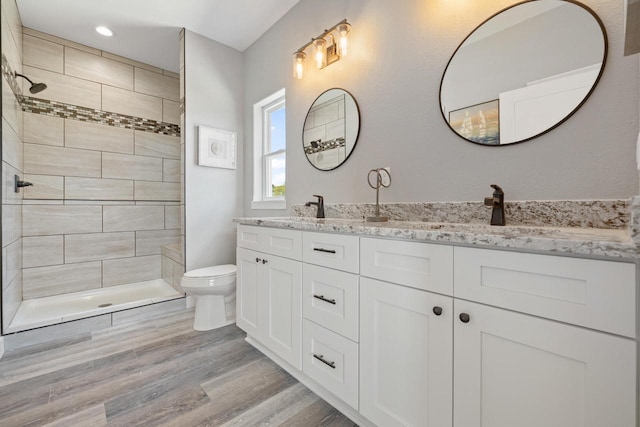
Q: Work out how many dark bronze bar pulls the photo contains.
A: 3